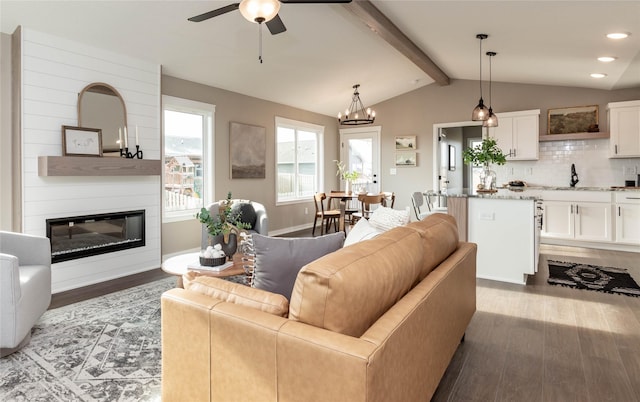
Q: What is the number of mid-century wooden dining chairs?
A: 4